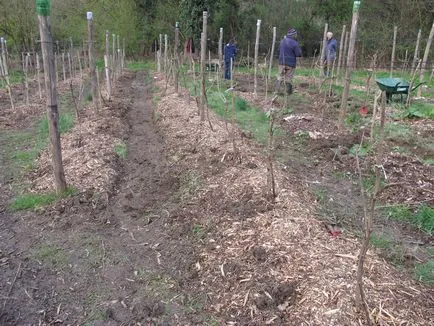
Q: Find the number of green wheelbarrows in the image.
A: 1